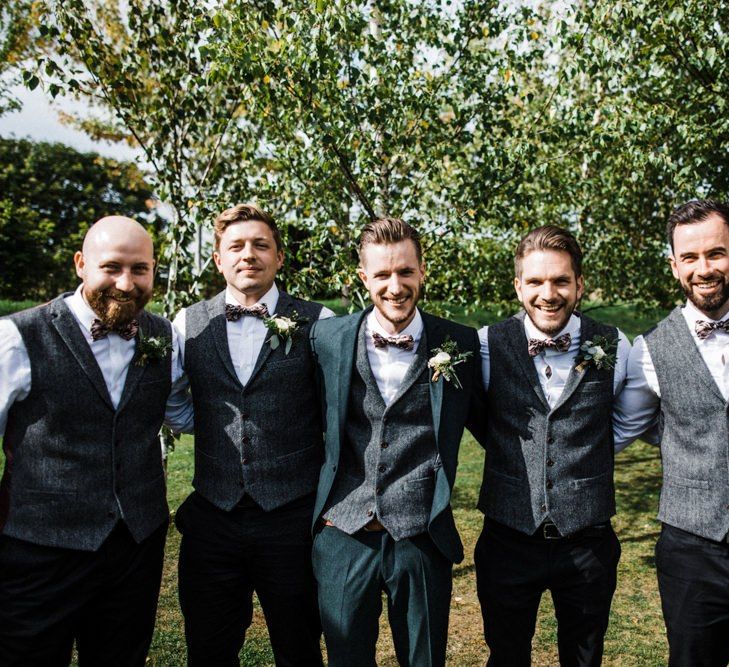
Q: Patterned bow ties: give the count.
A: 5